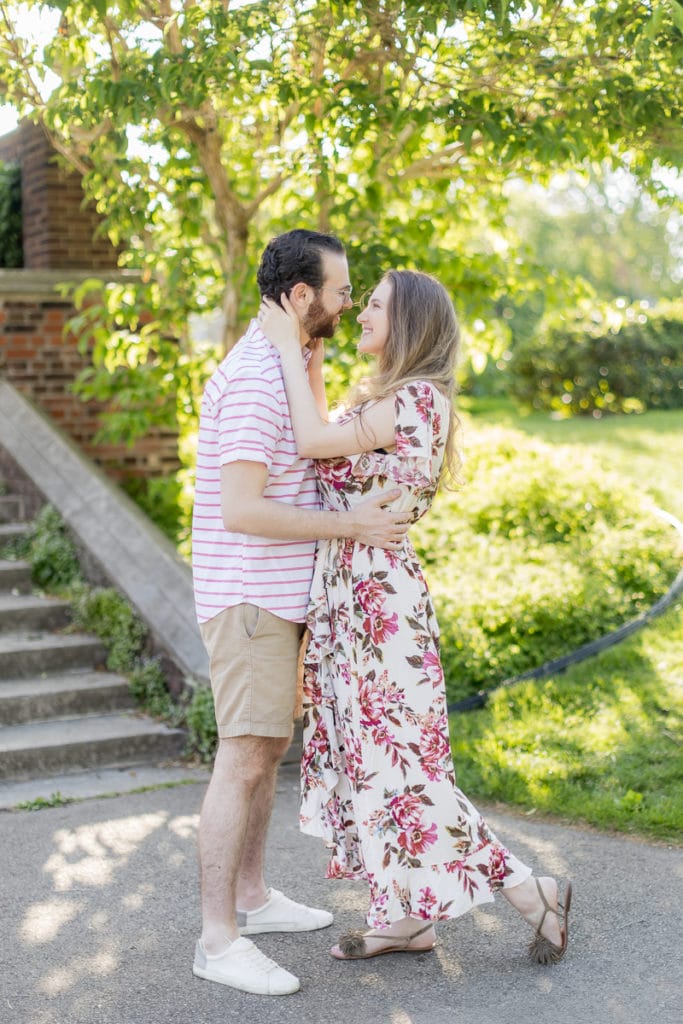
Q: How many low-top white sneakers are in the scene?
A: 2